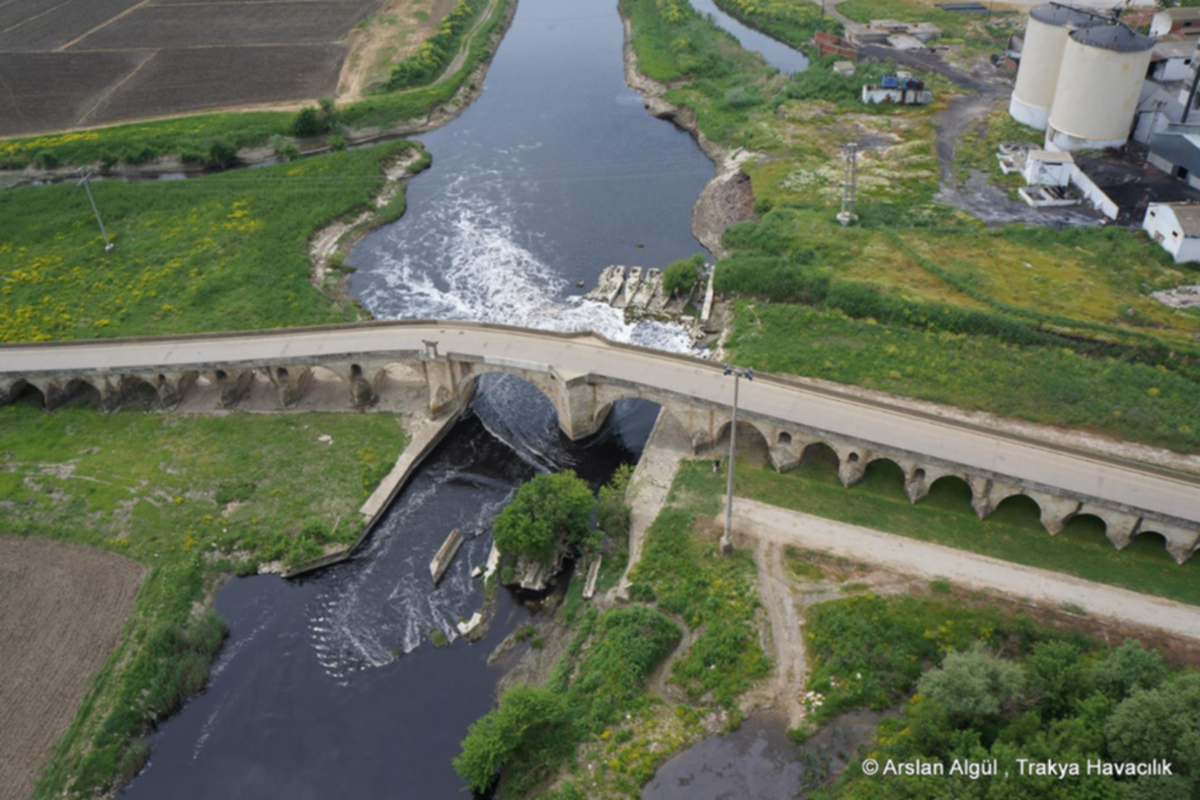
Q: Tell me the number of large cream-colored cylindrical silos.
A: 2